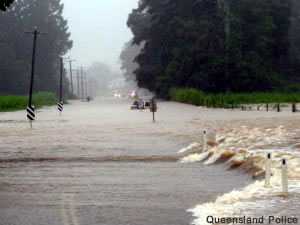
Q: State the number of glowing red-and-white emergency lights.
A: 2